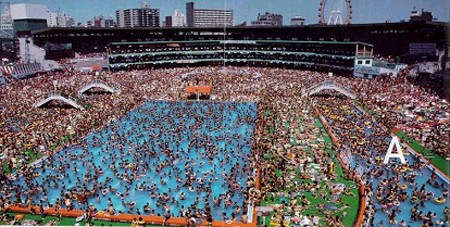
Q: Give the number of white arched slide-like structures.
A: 3